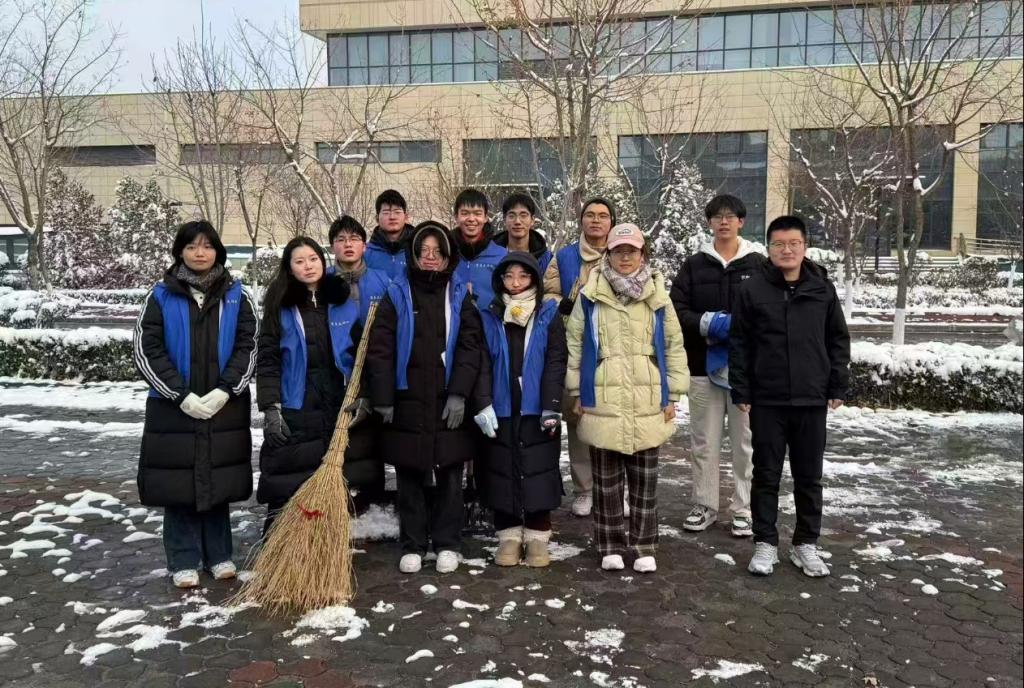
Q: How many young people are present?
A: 12